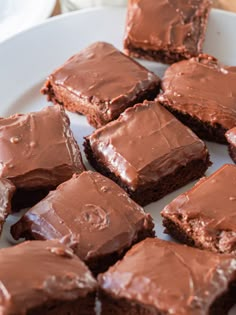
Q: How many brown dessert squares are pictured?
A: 11